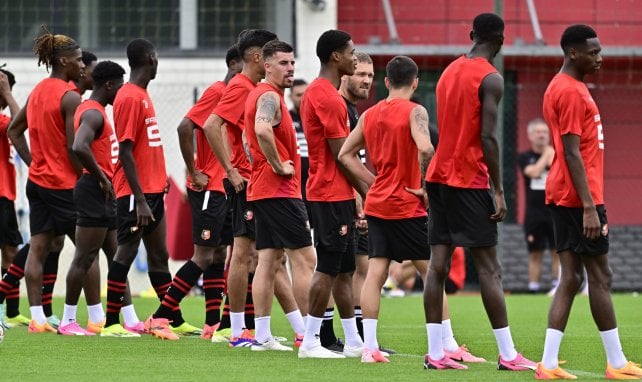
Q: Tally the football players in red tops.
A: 12